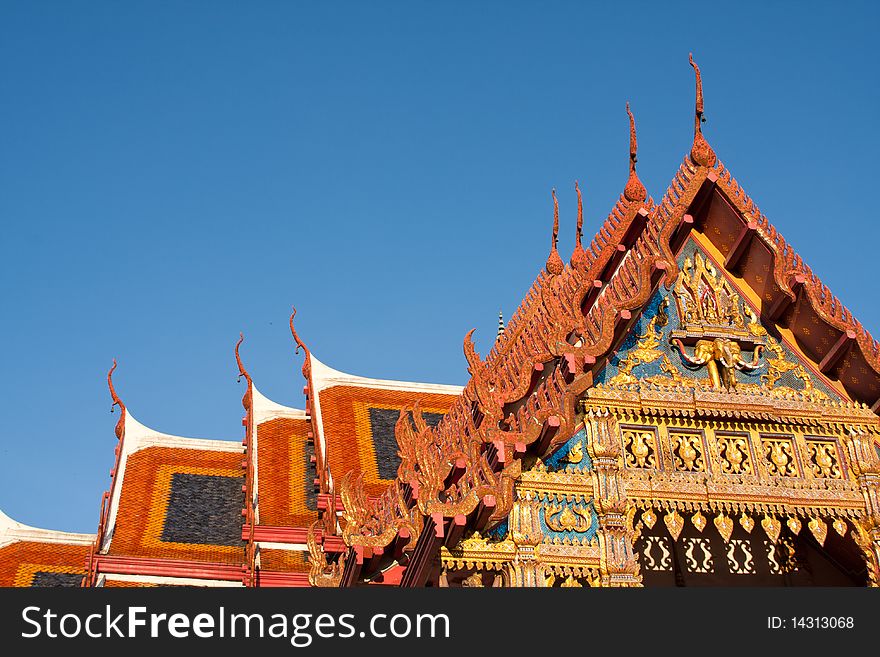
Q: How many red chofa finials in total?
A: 7